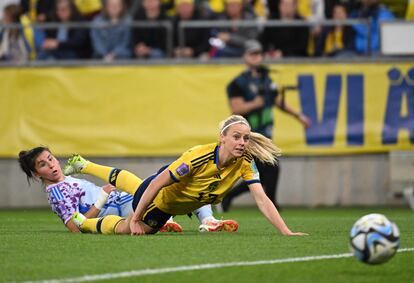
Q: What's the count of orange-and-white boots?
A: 2